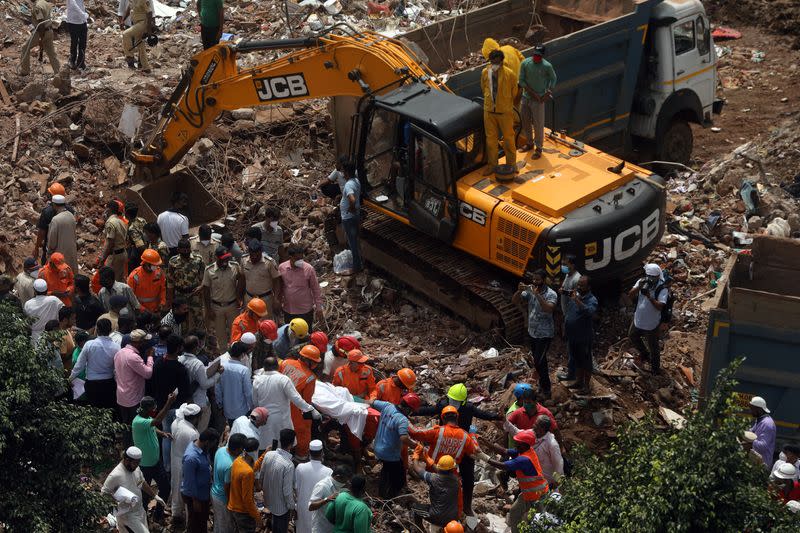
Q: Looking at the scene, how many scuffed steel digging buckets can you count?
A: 1